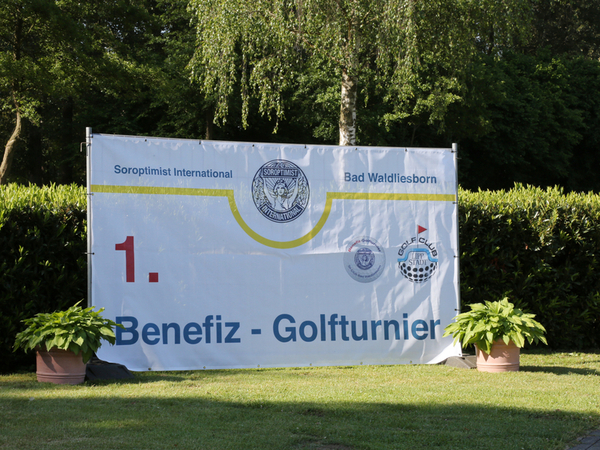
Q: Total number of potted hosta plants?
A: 2